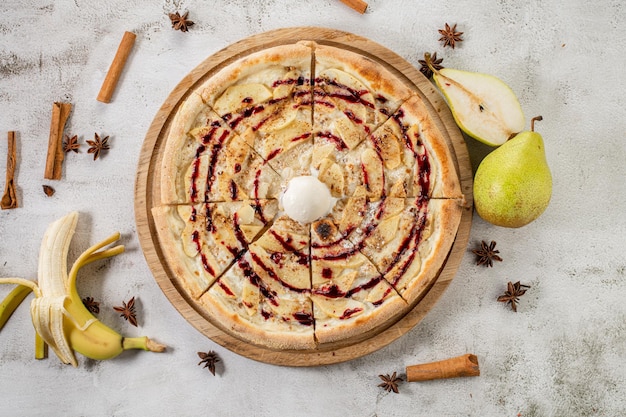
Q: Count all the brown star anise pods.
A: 11